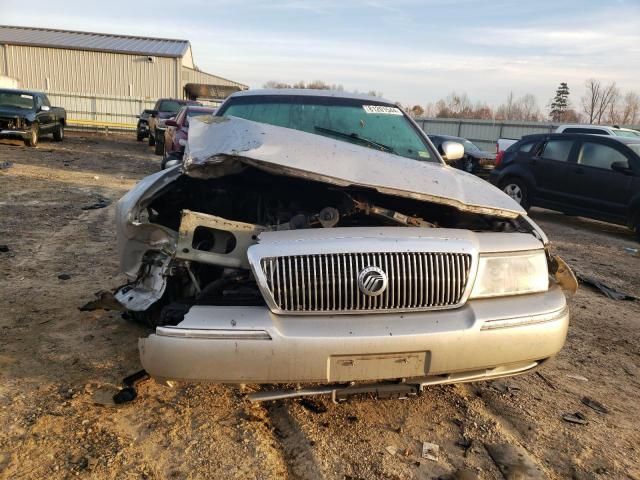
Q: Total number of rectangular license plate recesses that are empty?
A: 1